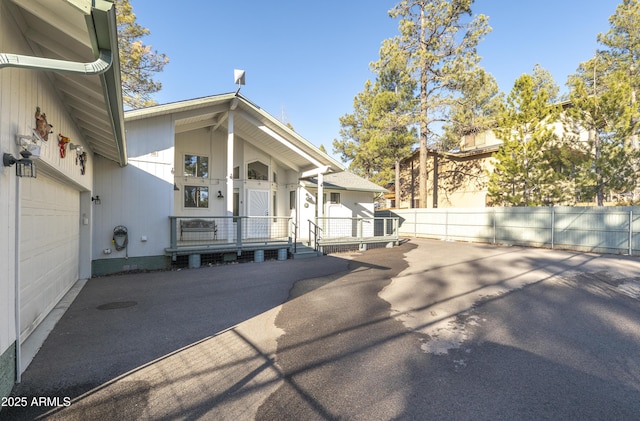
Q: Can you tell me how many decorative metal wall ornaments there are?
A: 3